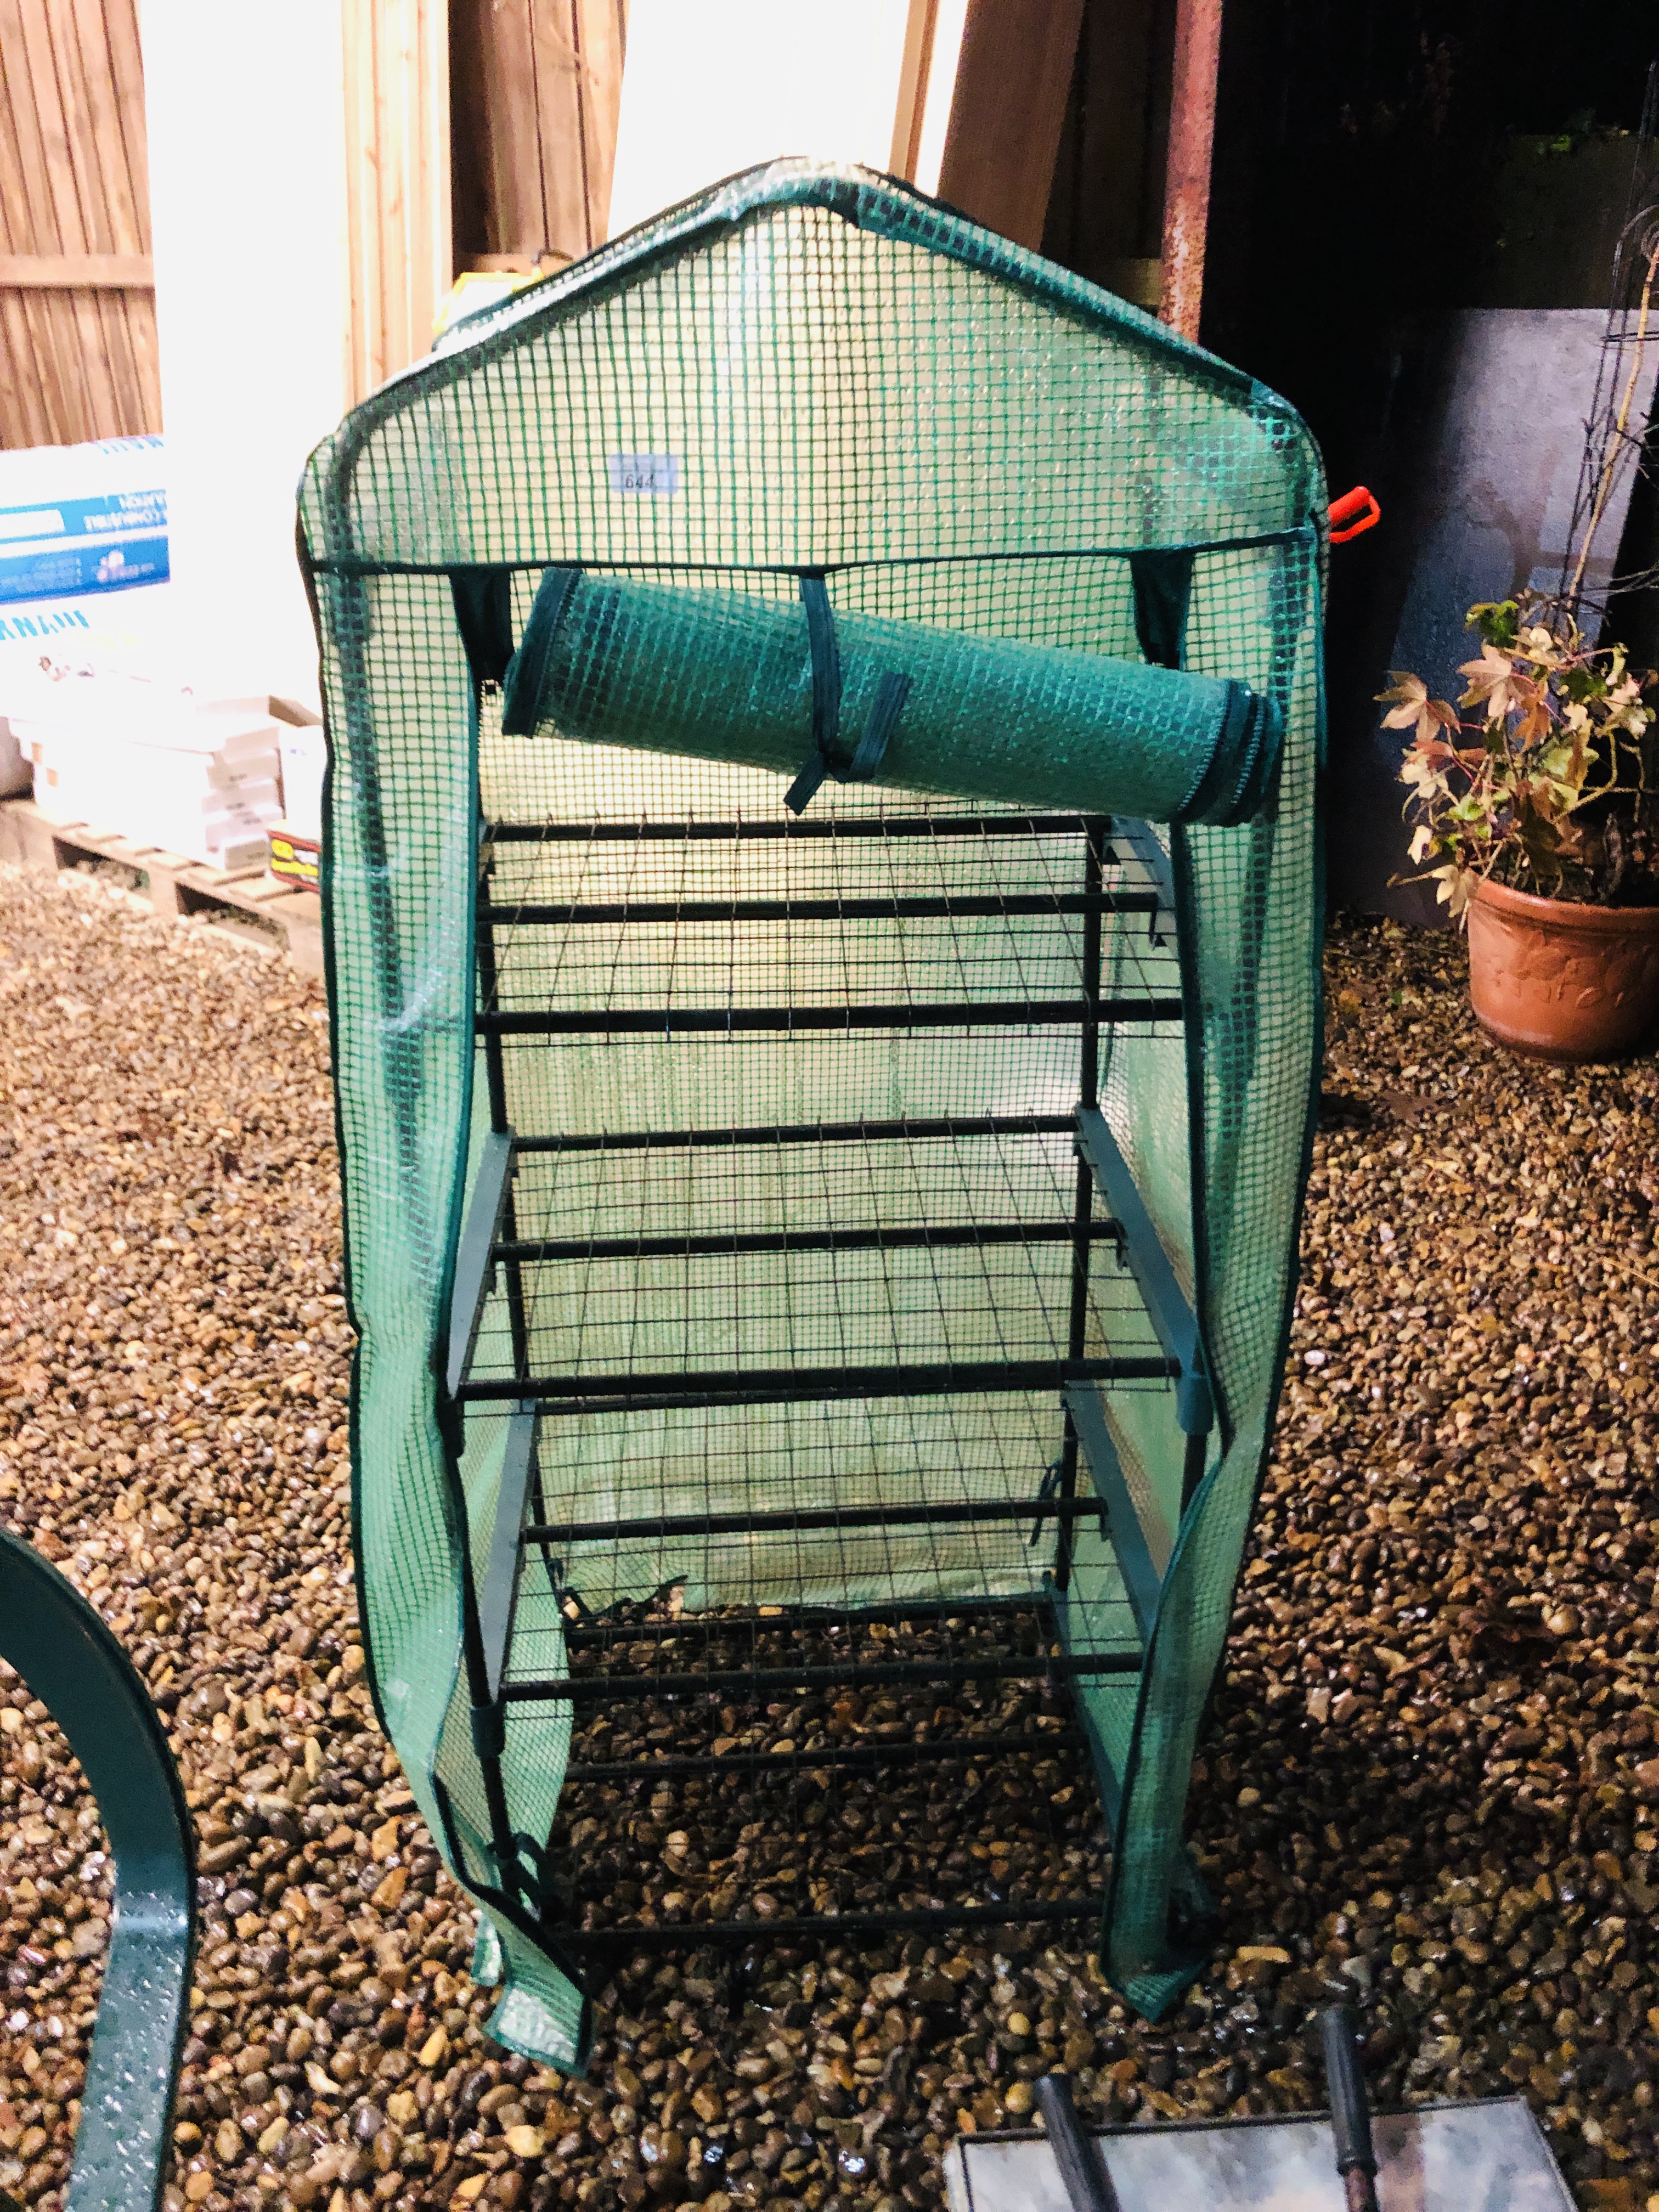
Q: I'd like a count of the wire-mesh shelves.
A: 4